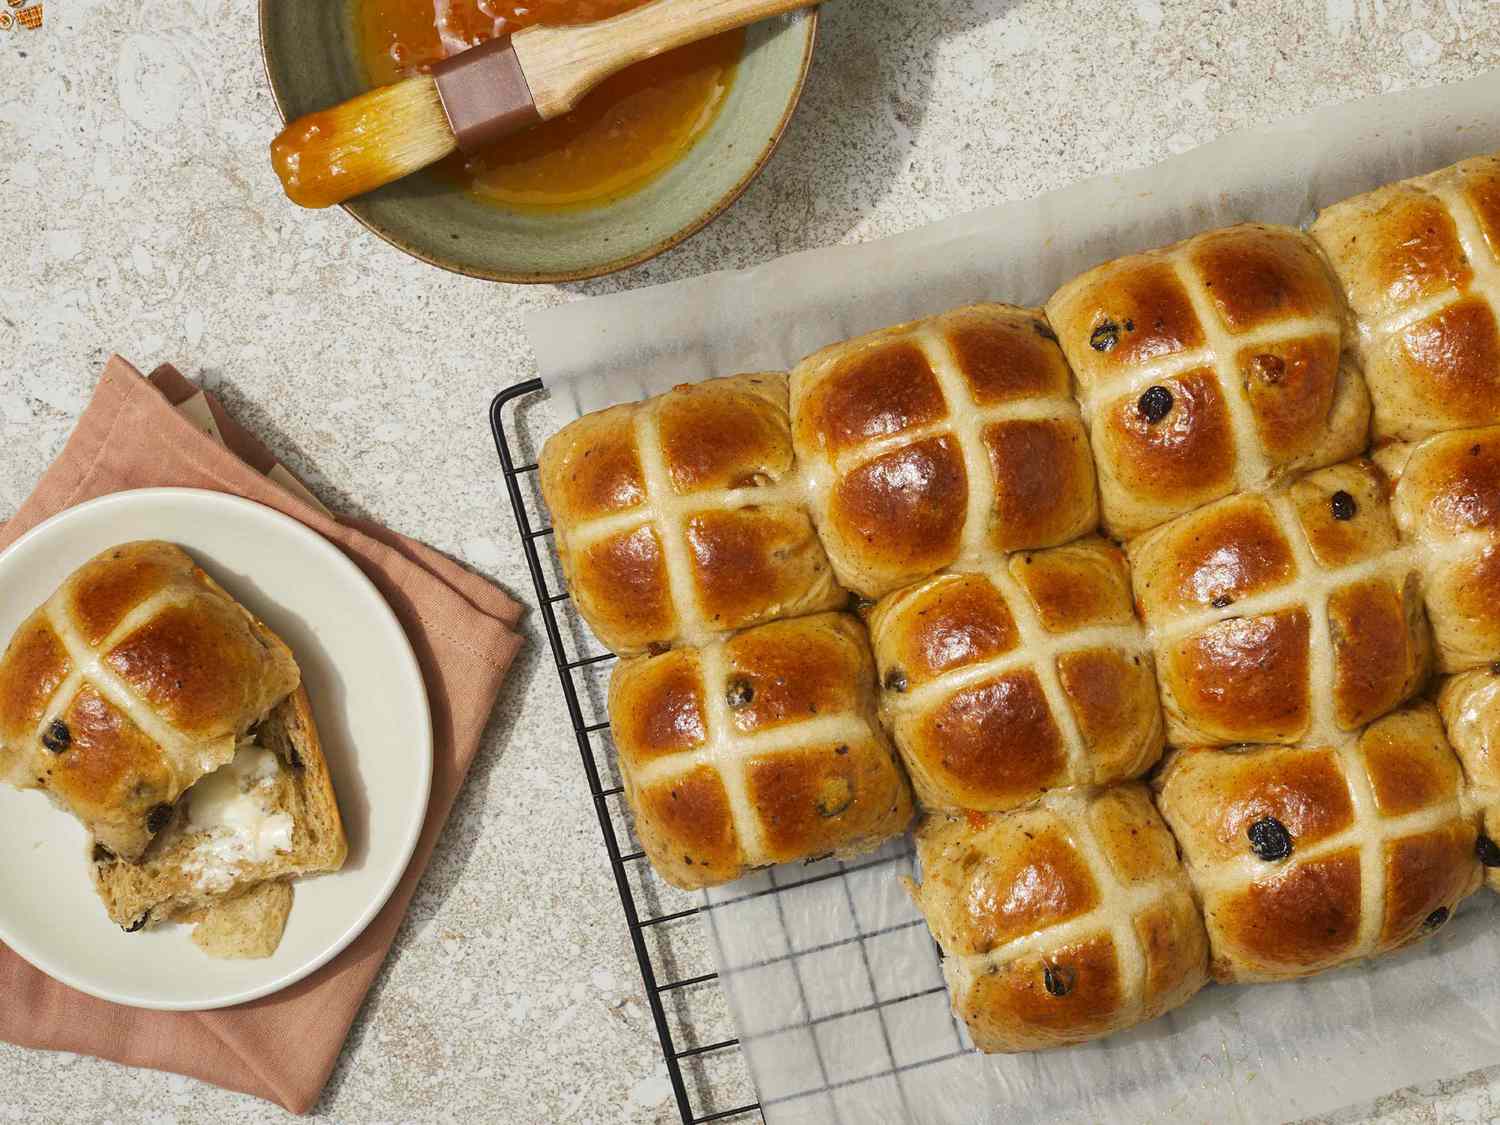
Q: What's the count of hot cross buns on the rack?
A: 11